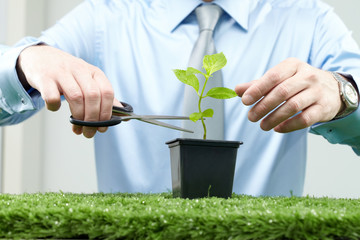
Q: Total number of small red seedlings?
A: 0